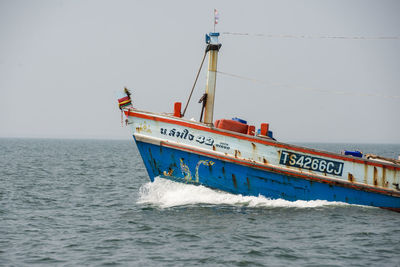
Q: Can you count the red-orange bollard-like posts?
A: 2